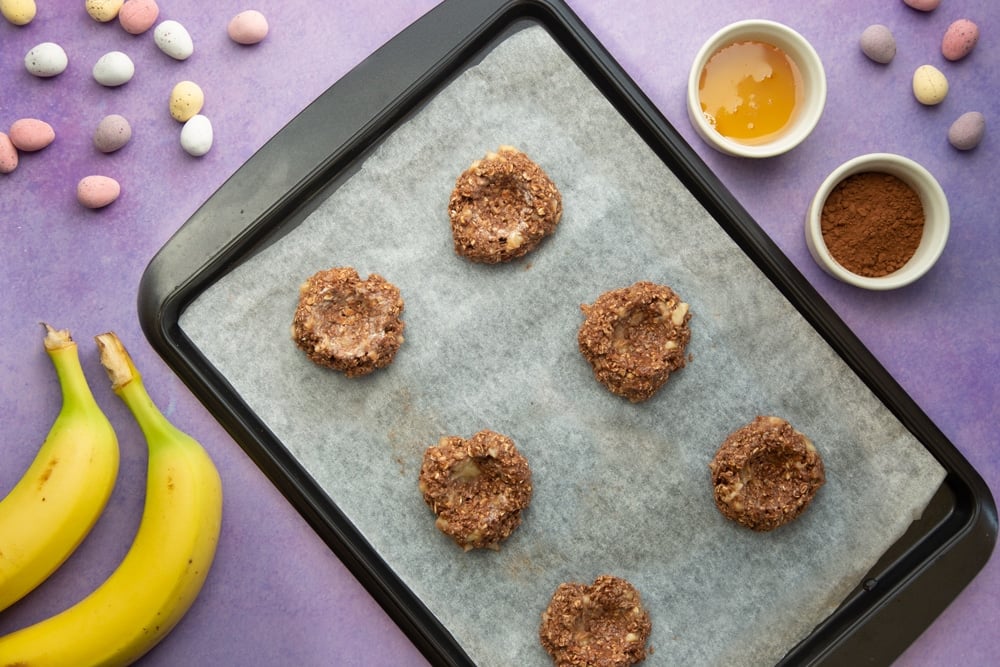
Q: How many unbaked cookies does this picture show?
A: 6